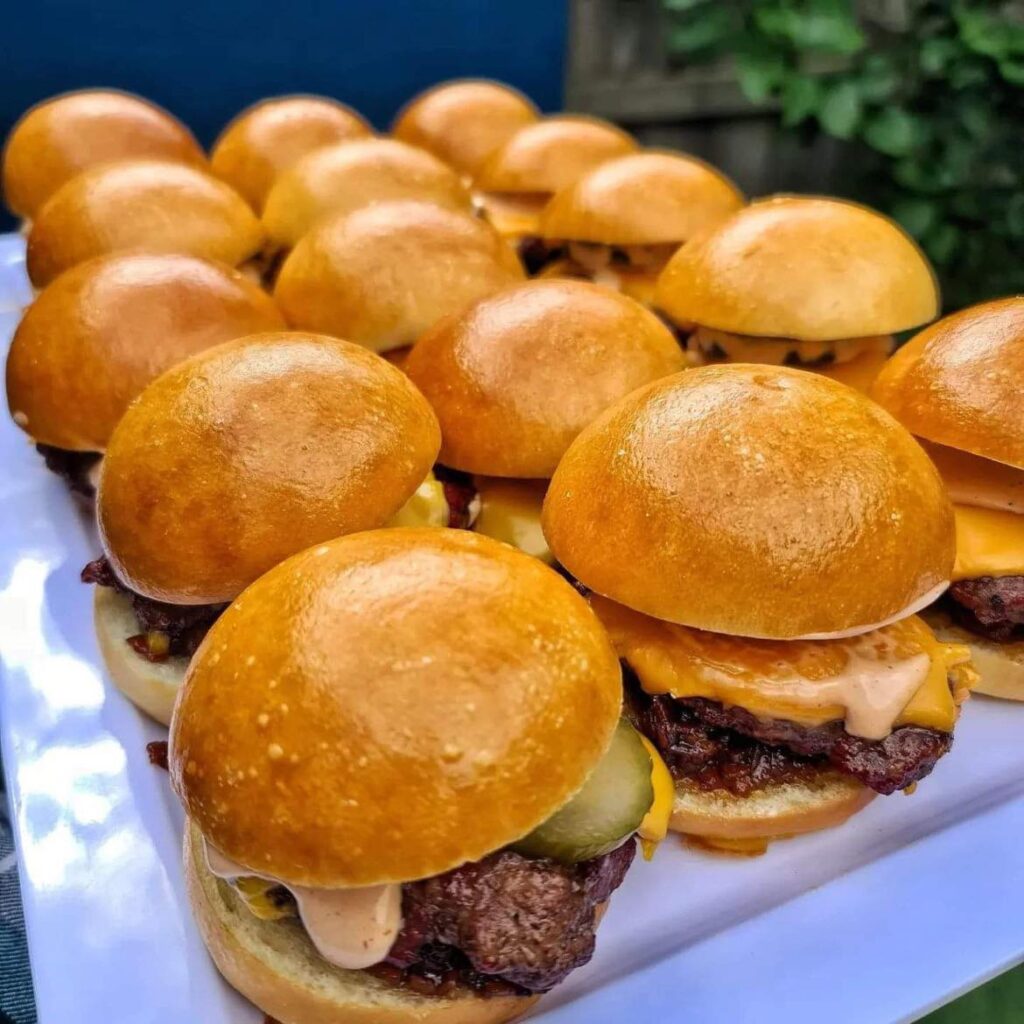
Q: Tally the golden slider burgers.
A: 15